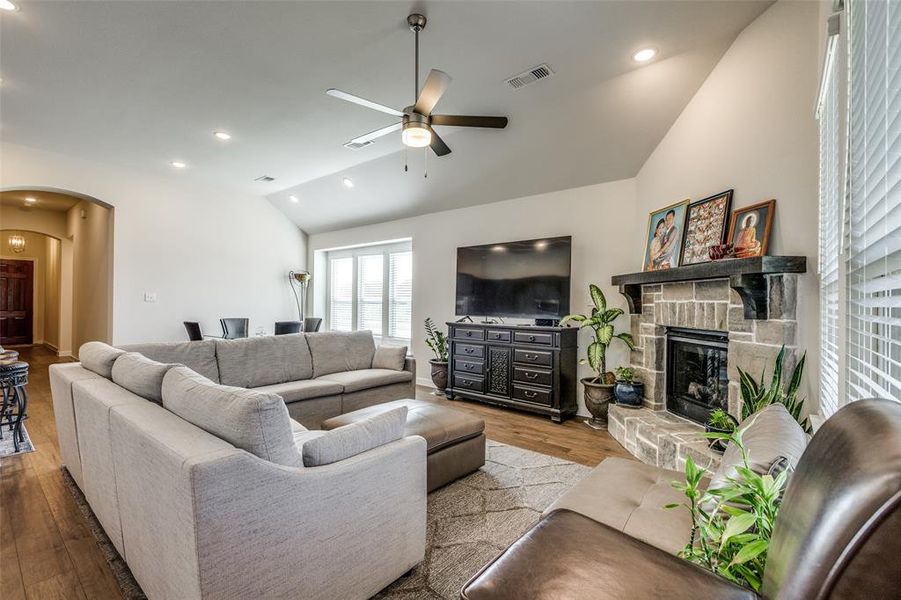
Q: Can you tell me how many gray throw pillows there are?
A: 2